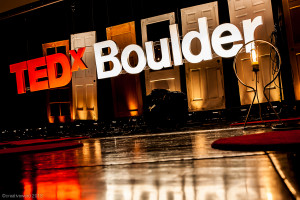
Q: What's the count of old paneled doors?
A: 7